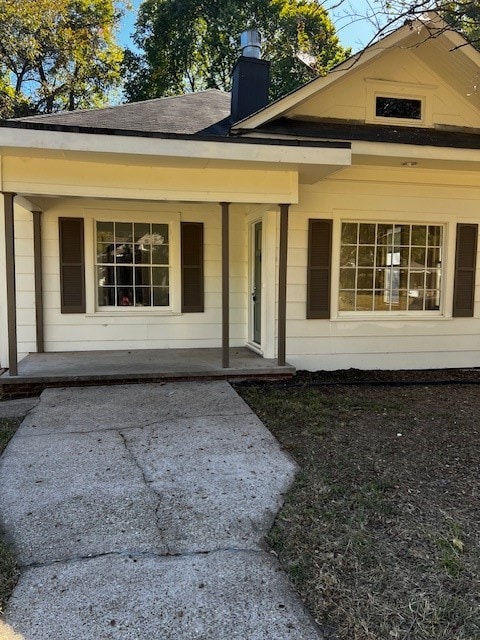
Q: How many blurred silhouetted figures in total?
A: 0